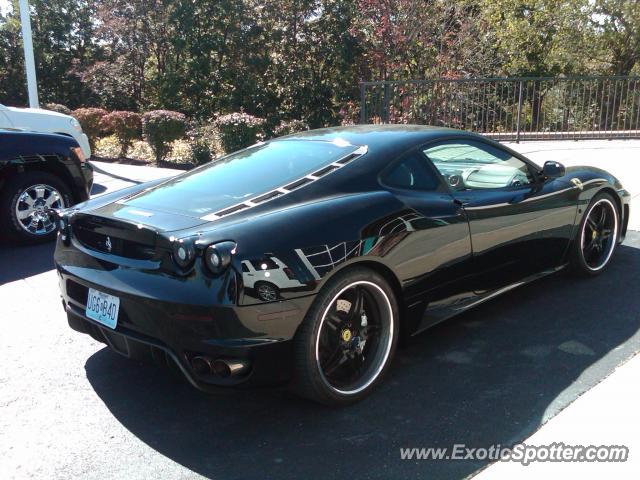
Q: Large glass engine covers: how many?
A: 1